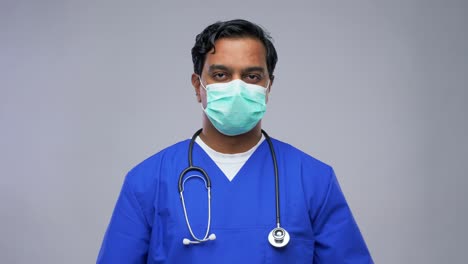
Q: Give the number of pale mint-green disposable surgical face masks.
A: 1